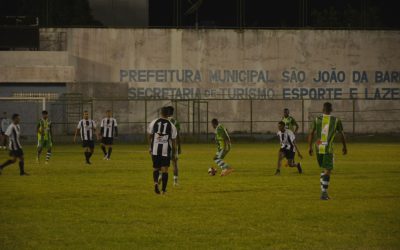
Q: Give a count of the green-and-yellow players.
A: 5